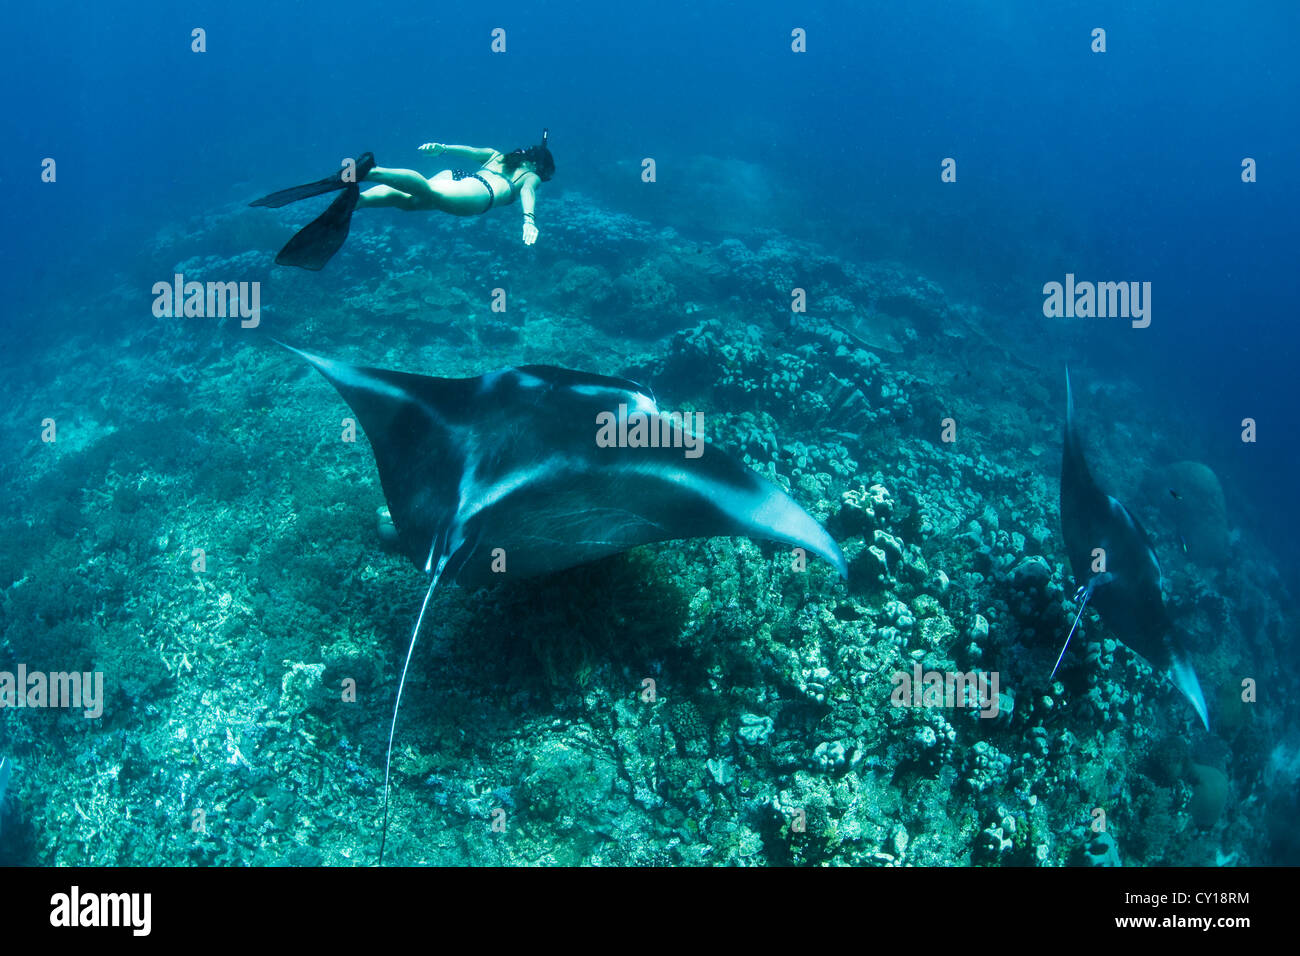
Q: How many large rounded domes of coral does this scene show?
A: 2